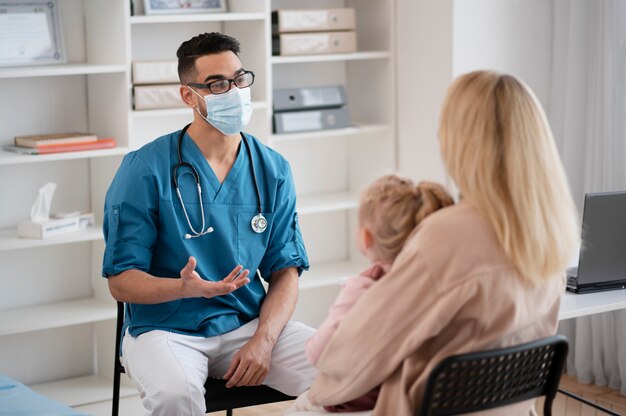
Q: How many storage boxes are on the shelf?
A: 6